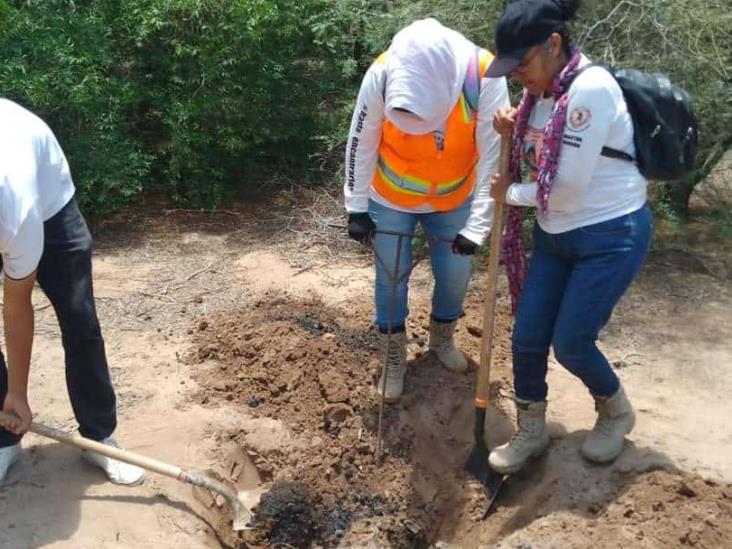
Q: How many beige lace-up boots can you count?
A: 4